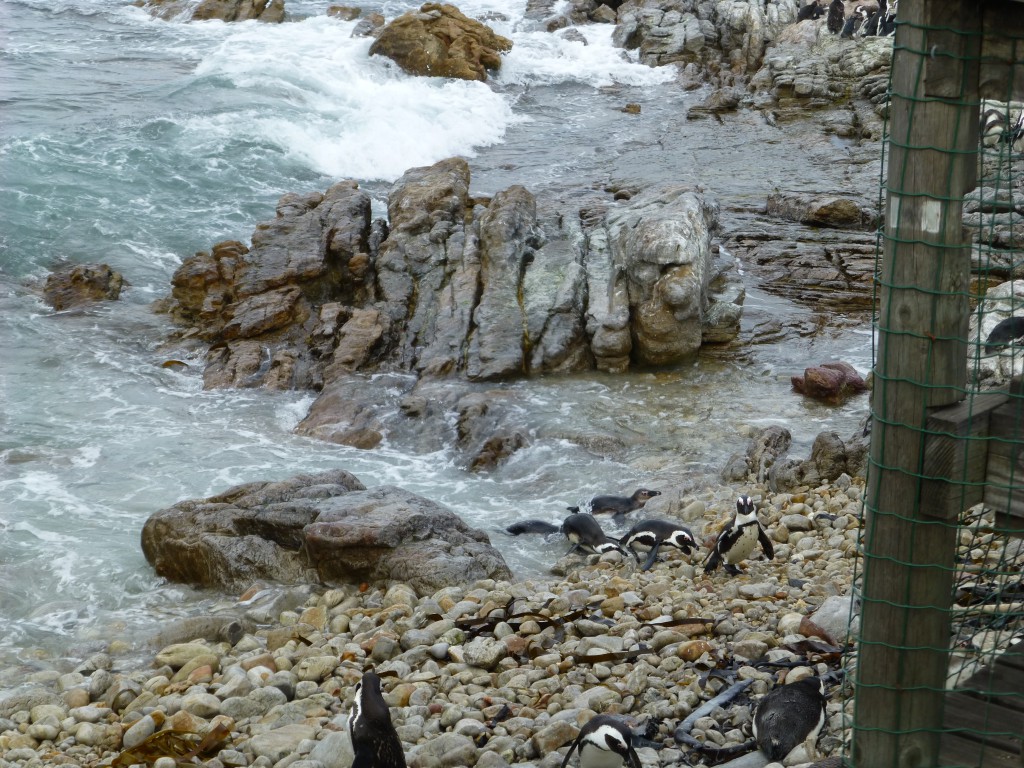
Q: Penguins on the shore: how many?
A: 8